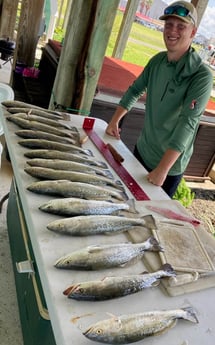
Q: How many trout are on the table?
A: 15